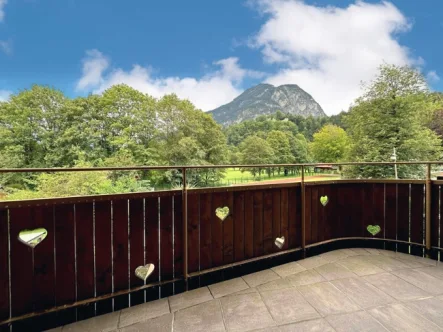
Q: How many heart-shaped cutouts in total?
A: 6